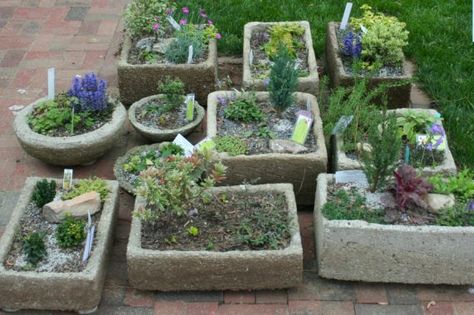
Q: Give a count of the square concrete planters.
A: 8